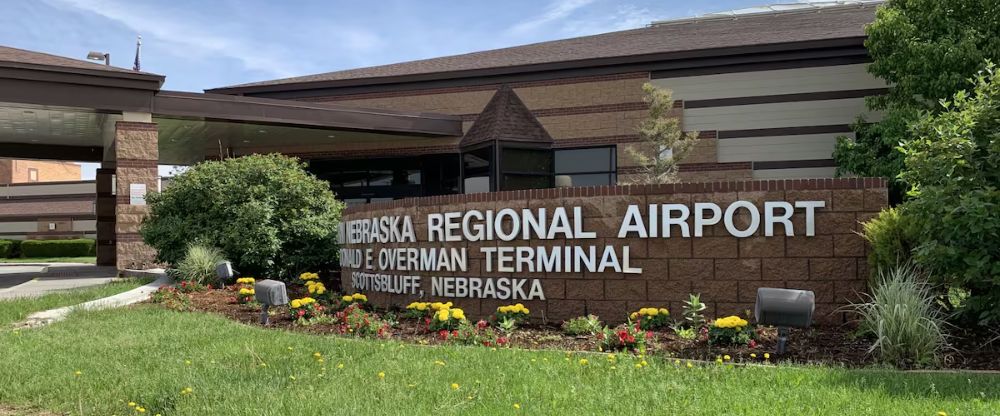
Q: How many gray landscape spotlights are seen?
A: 3